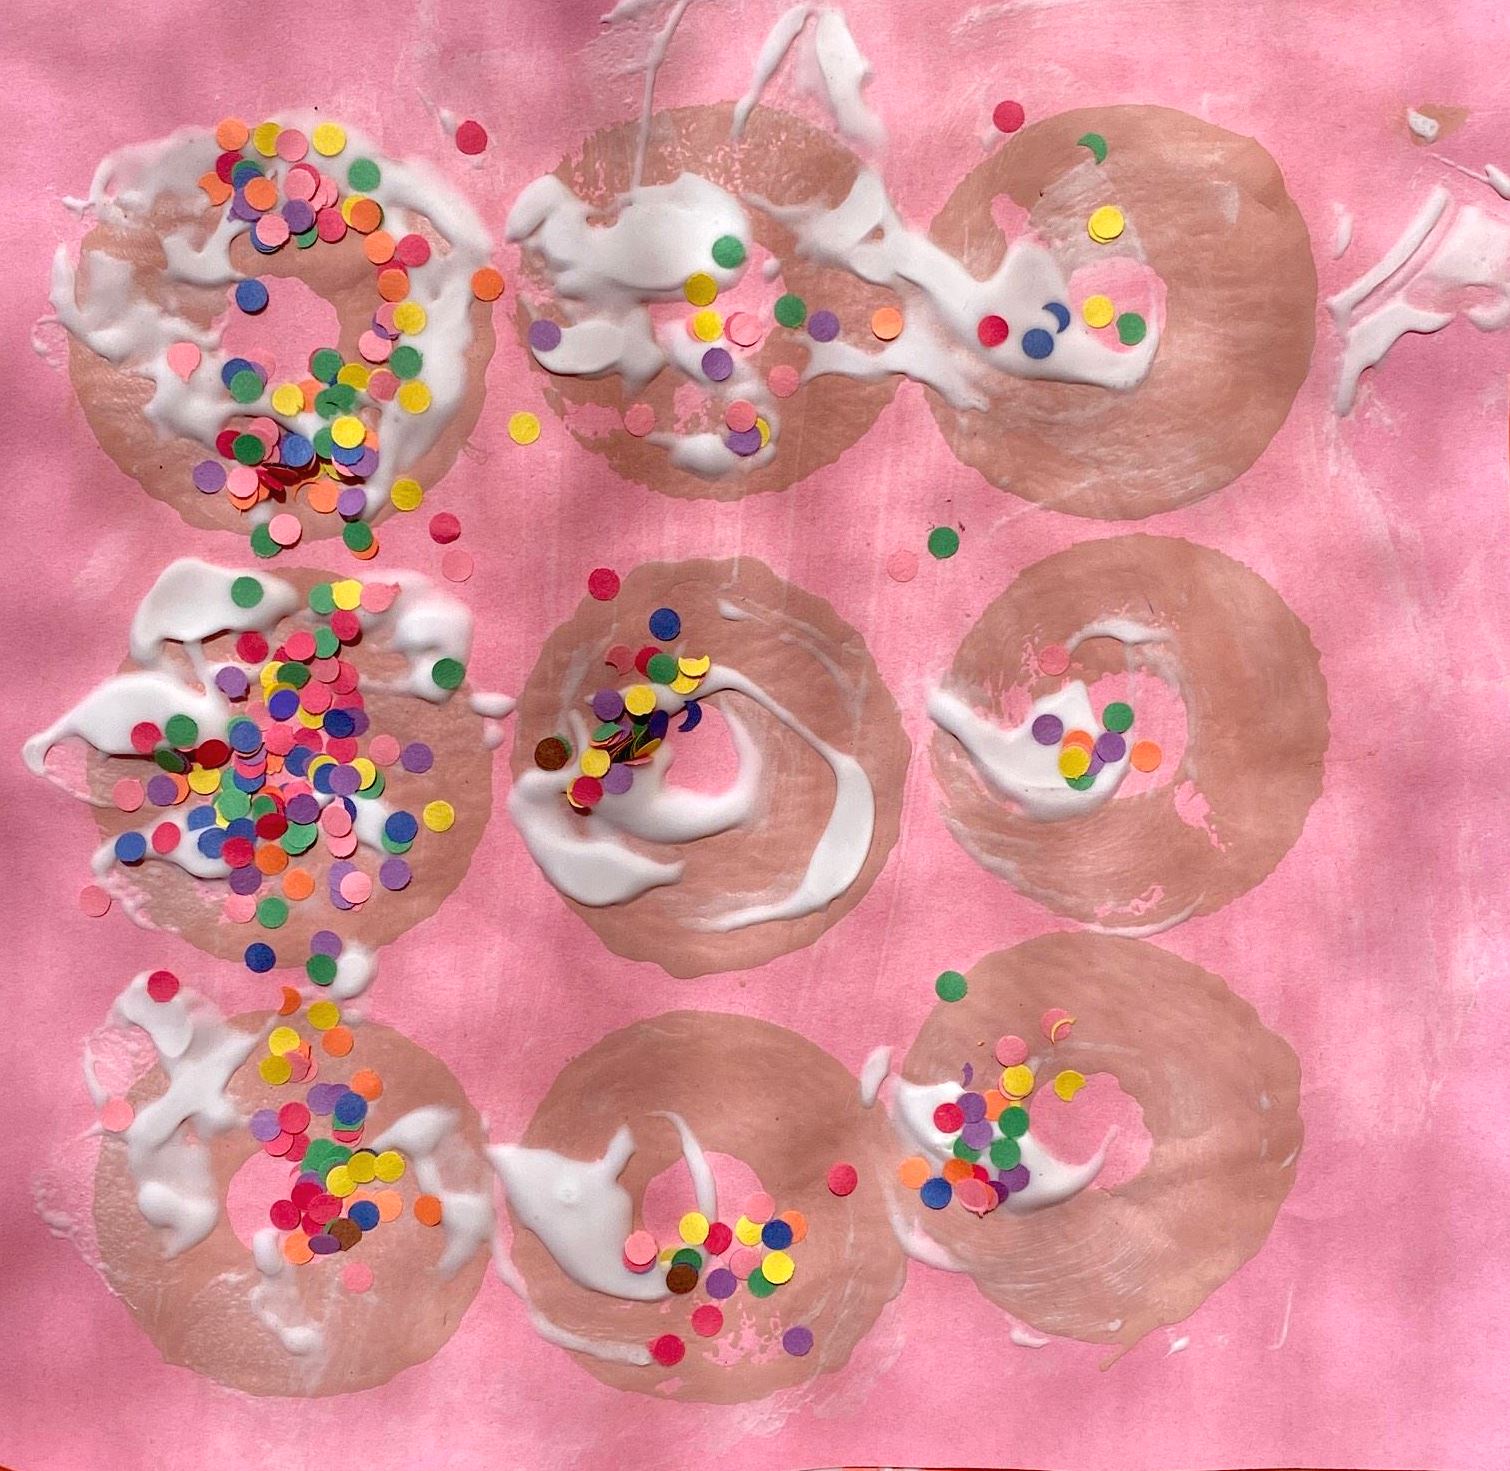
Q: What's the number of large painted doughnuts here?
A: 9